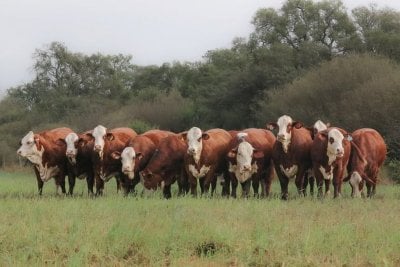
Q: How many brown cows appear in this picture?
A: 11